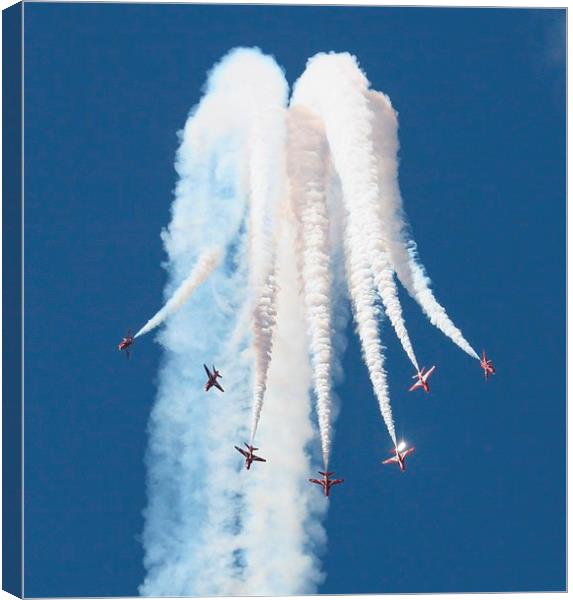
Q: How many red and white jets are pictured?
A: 7